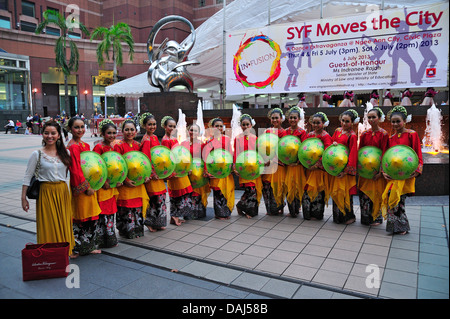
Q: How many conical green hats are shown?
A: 14